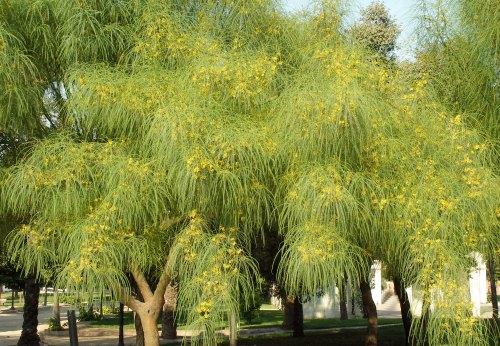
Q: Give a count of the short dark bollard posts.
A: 1